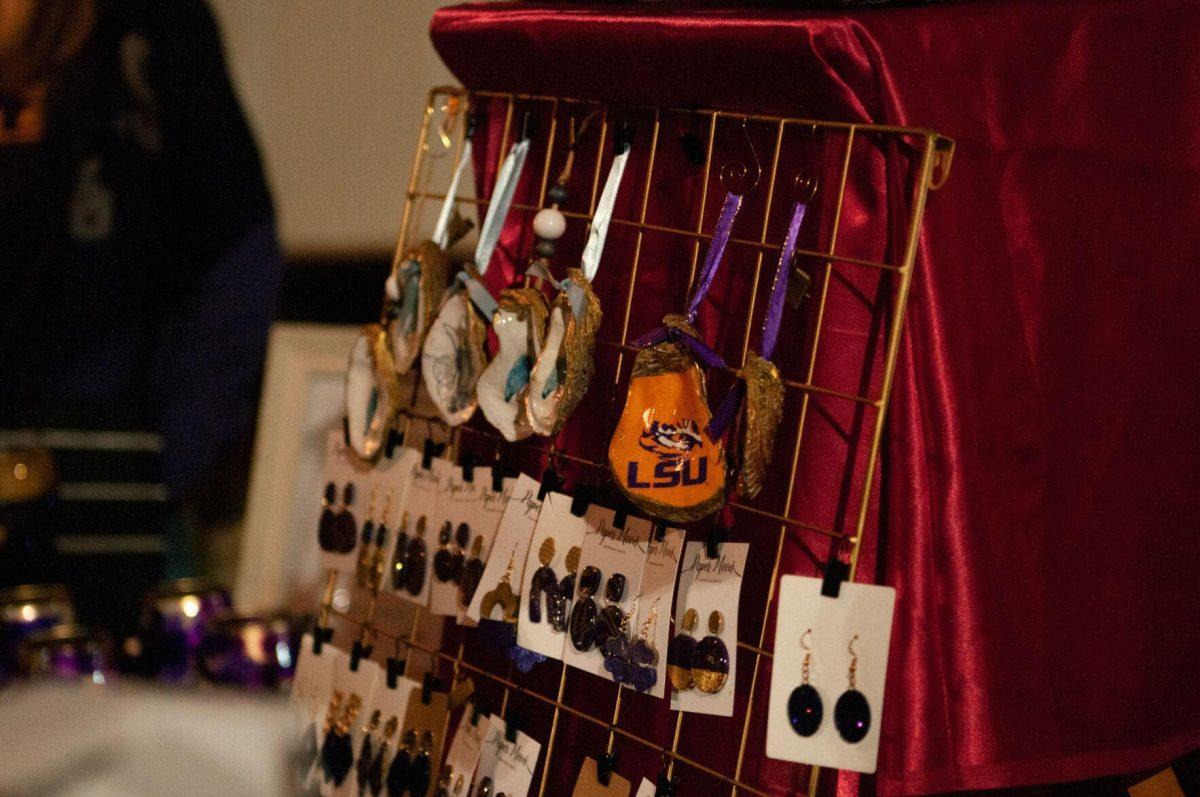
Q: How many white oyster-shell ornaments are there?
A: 5